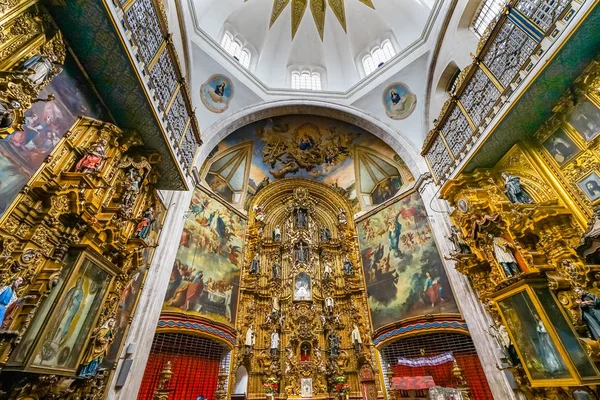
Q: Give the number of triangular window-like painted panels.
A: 2